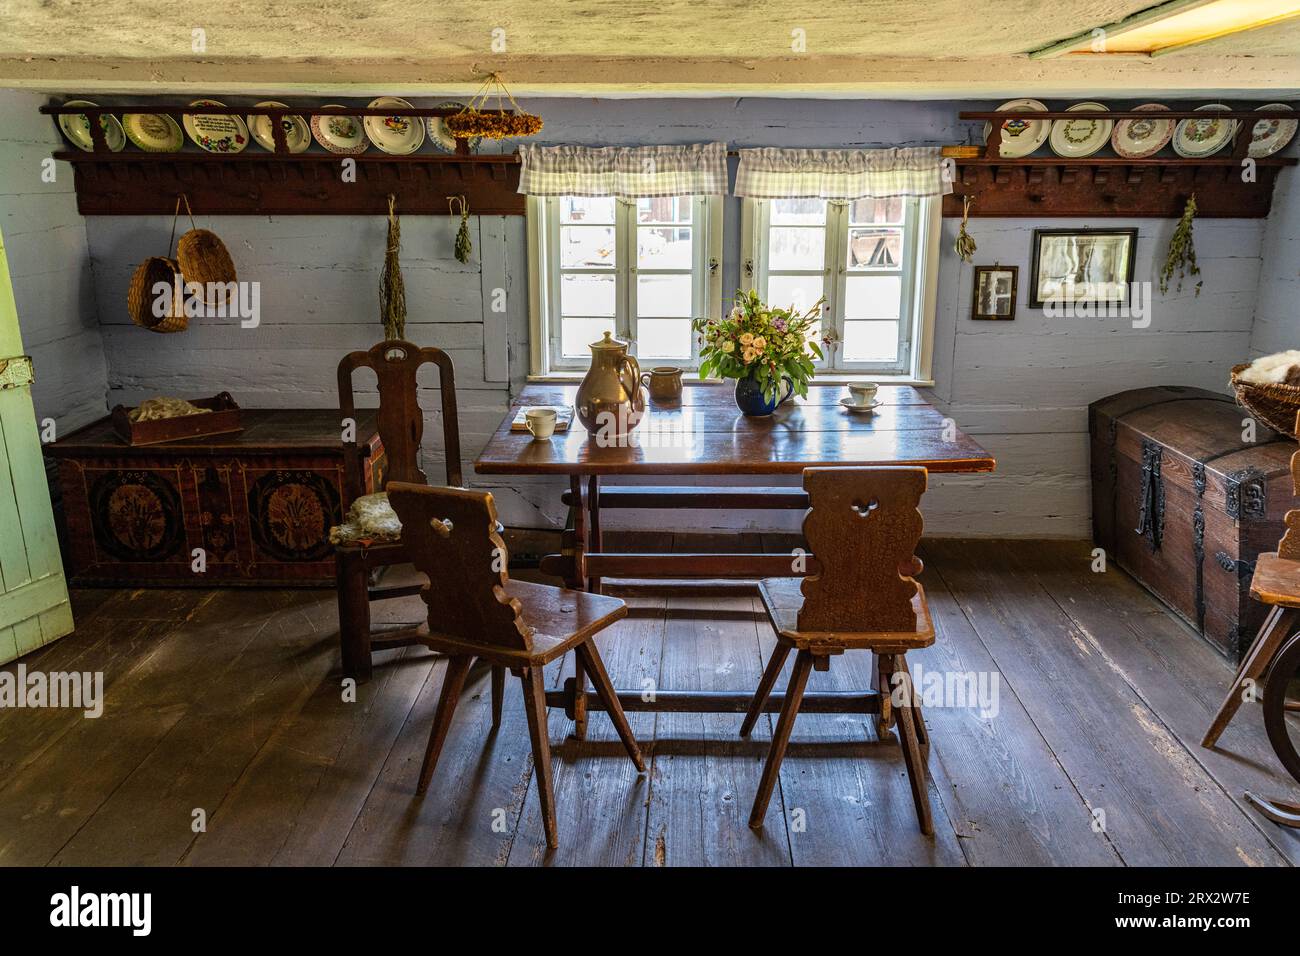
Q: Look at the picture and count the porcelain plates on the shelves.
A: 12